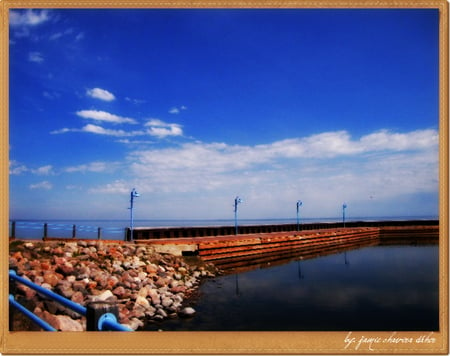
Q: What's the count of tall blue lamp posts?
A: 4